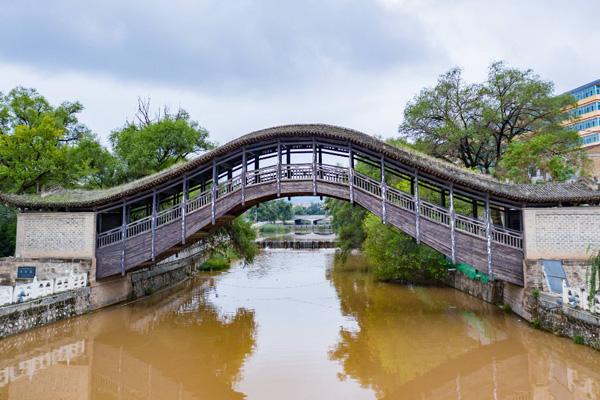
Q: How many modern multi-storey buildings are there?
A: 1